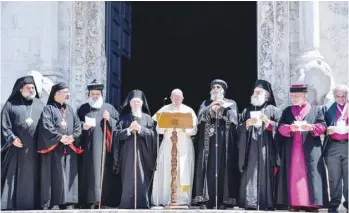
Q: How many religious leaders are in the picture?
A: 9